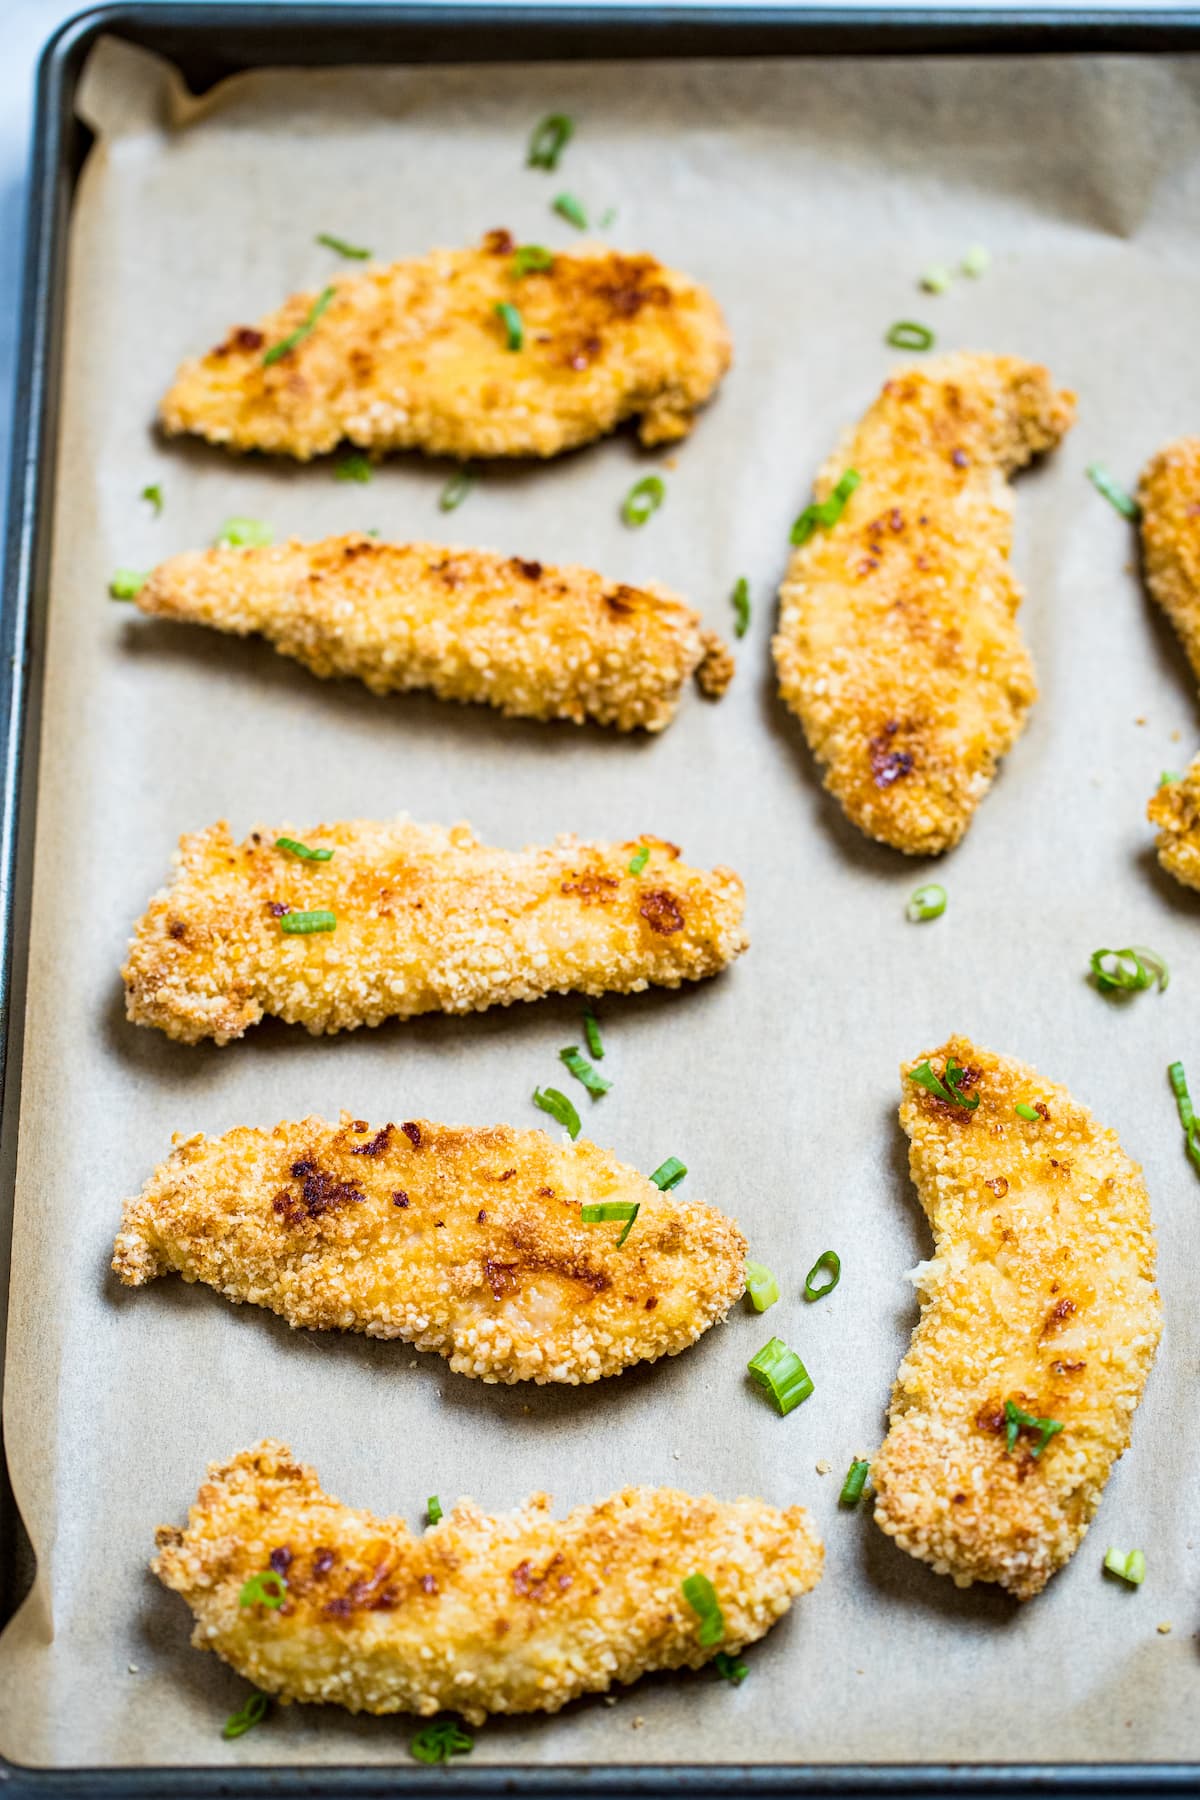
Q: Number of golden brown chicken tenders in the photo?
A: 9